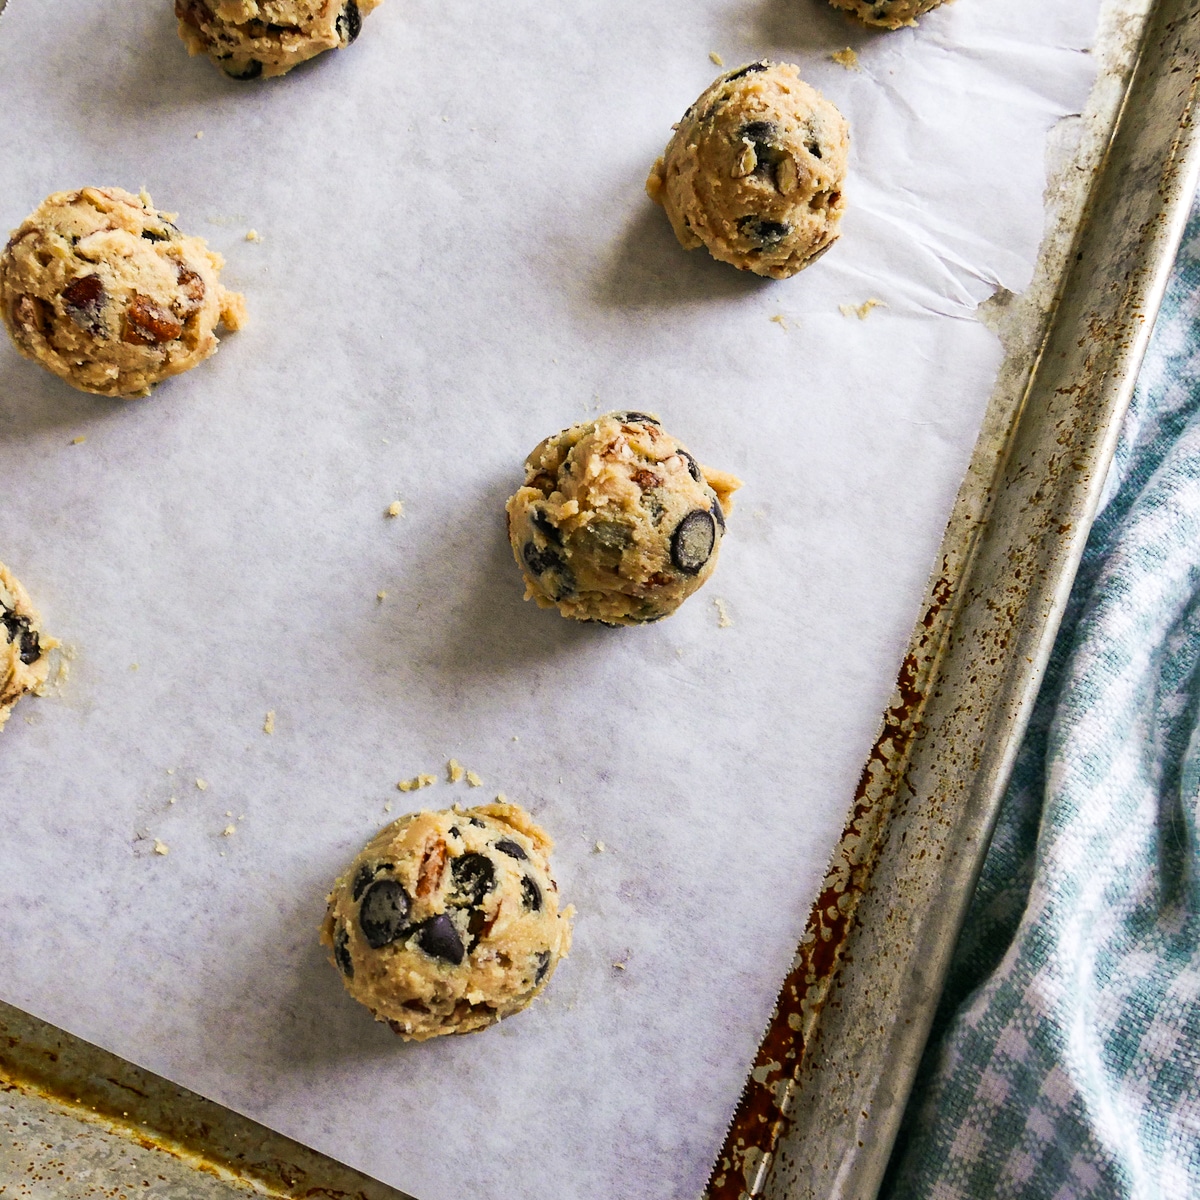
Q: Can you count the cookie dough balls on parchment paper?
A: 7